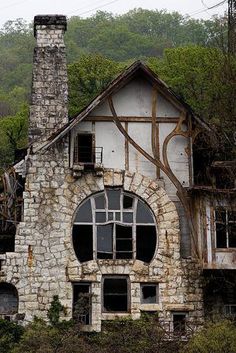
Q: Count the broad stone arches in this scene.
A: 1